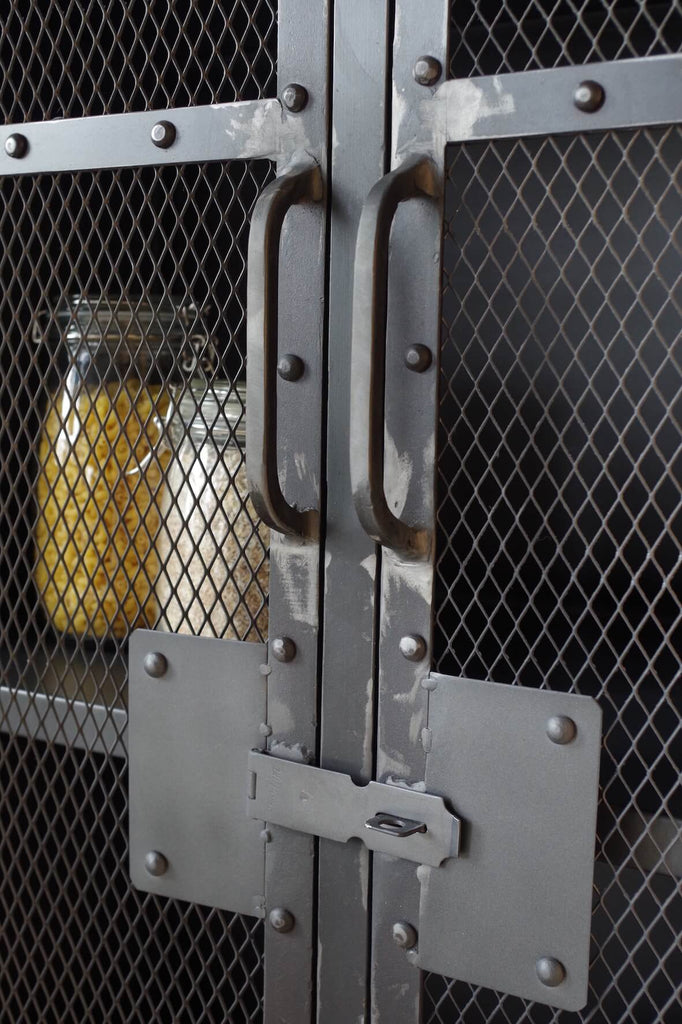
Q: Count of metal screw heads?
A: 15